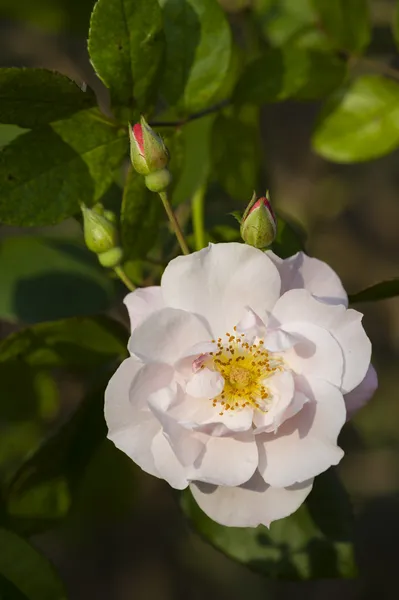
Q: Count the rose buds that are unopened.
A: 3